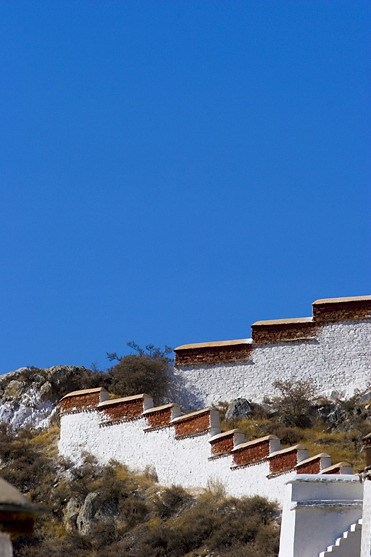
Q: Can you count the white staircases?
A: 1